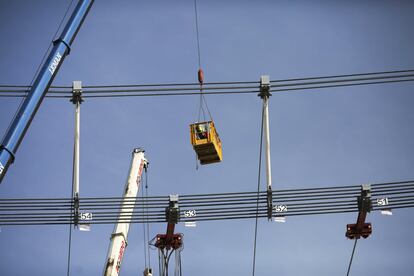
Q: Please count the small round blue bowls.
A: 0